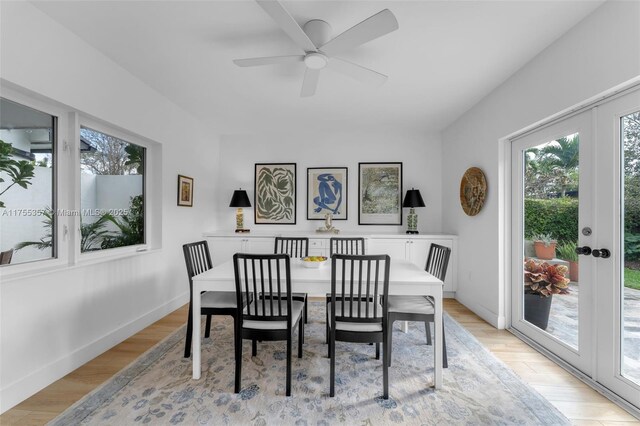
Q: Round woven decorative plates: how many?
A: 1